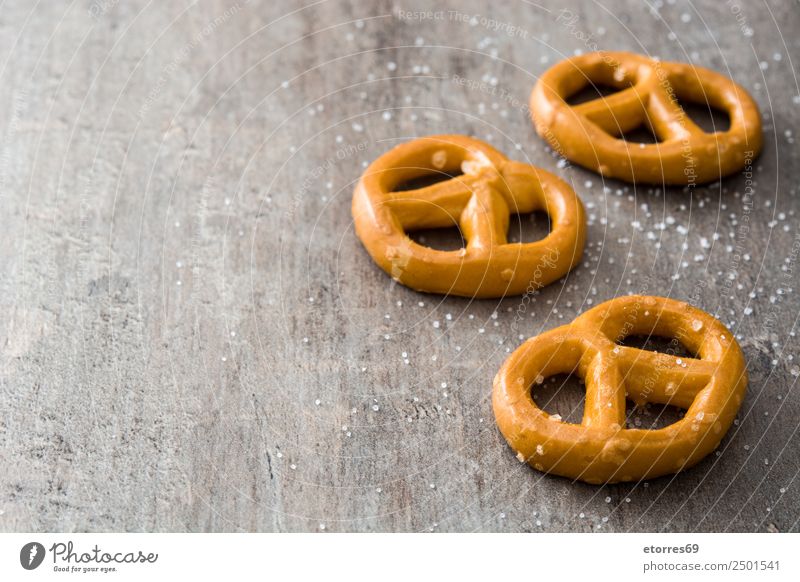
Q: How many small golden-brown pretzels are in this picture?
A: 3